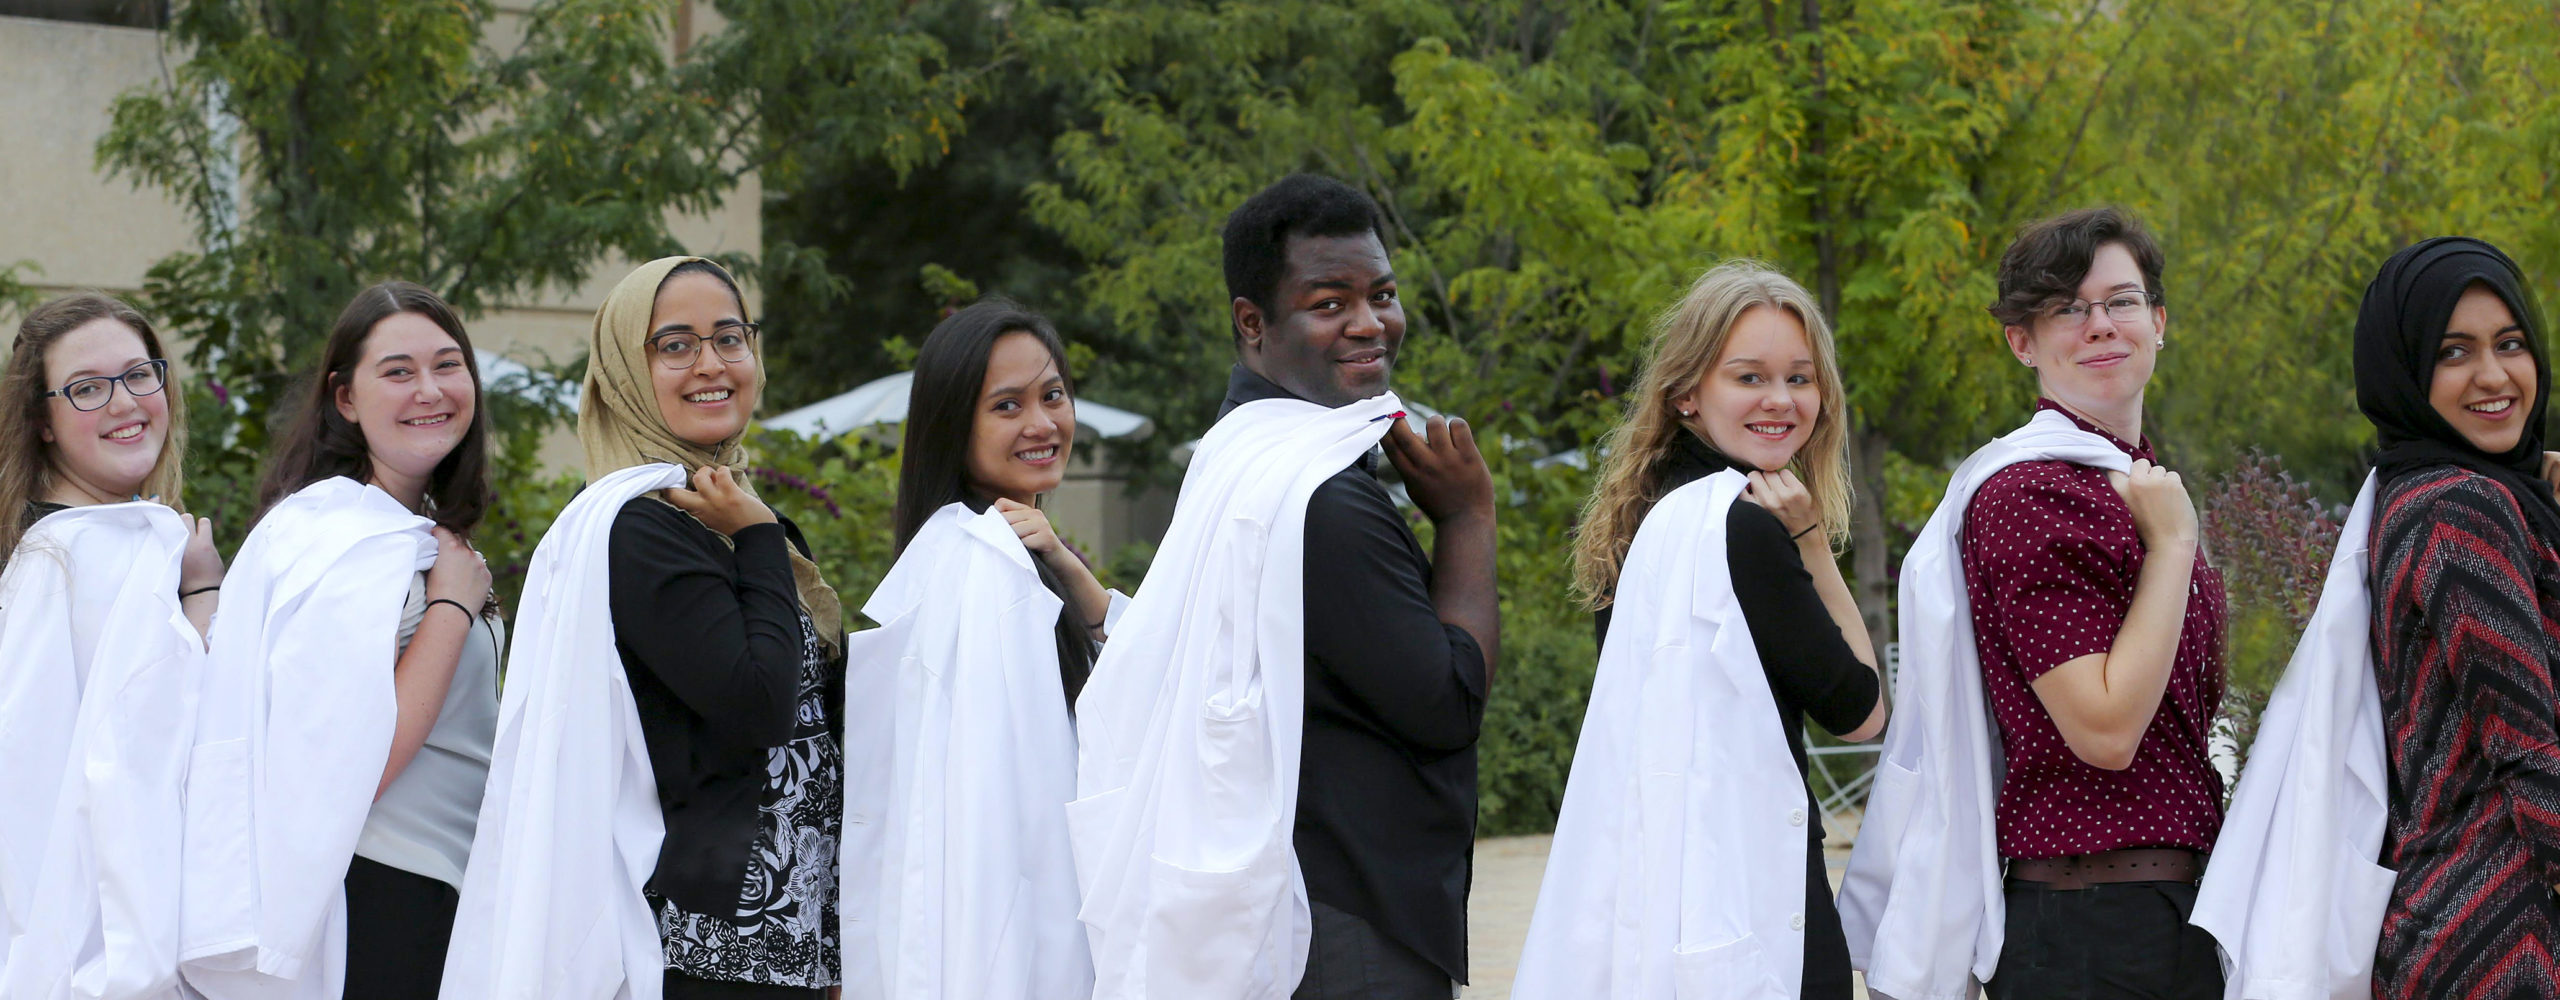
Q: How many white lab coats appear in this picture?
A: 8